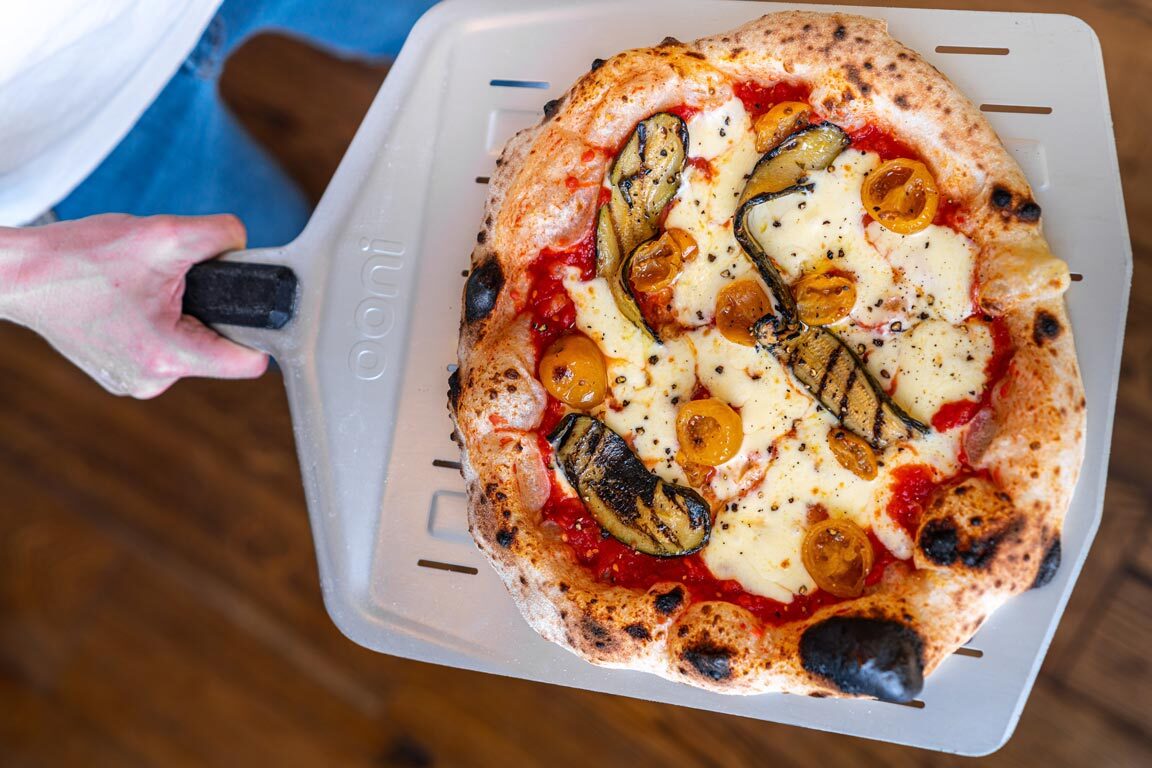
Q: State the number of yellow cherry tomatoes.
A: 9